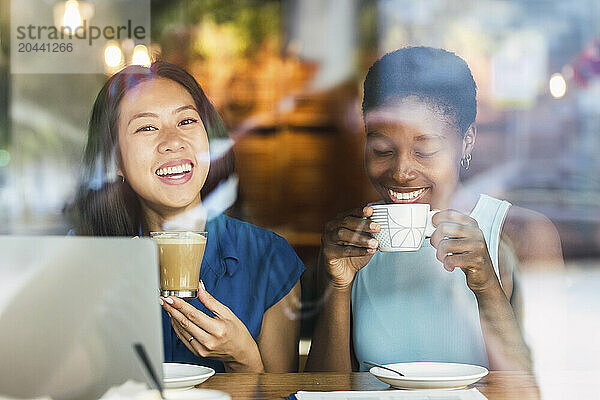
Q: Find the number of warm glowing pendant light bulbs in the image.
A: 4